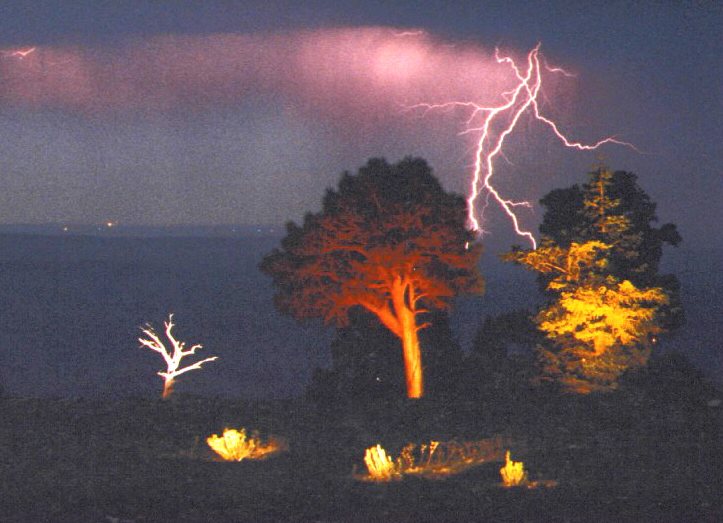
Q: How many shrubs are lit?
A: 3